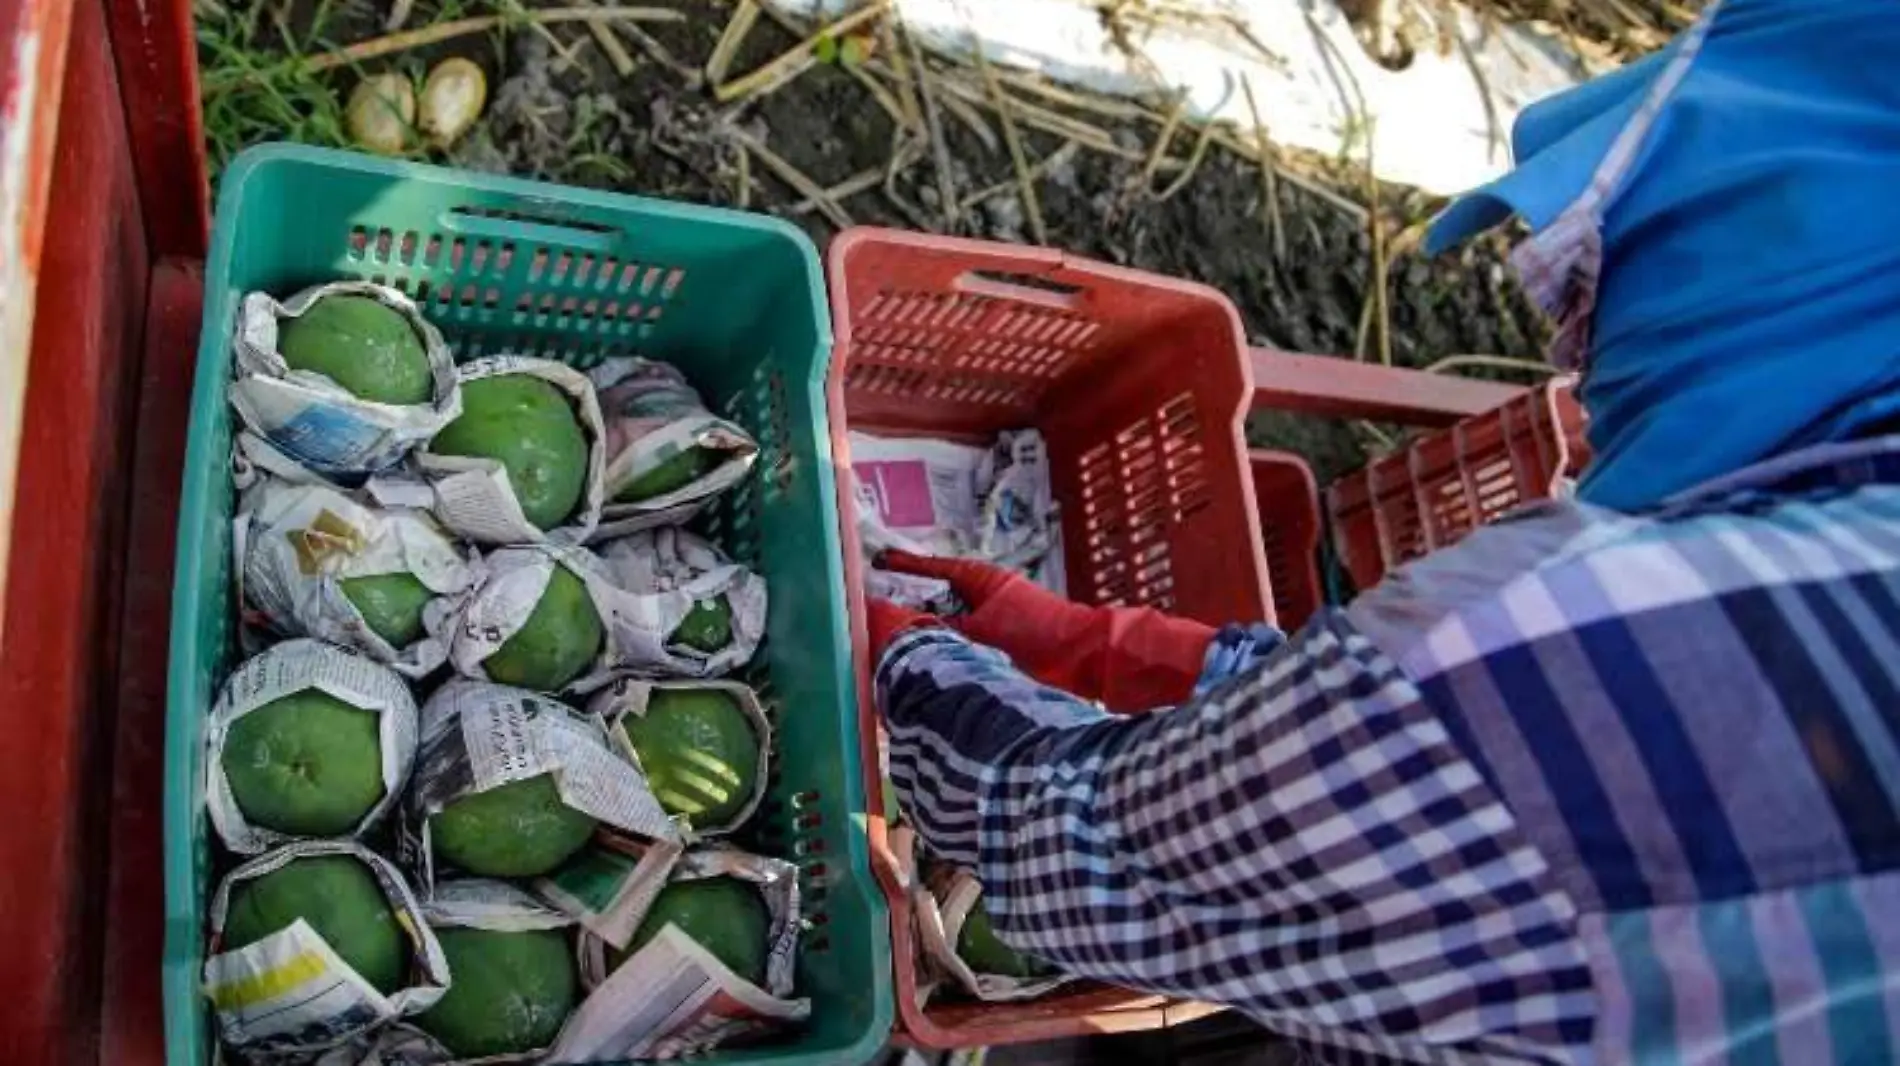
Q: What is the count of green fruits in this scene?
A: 13